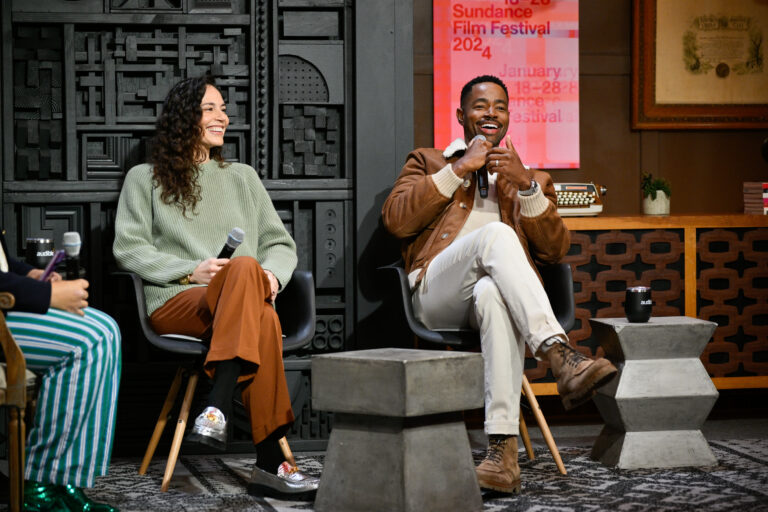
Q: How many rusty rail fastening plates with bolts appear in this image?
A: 0